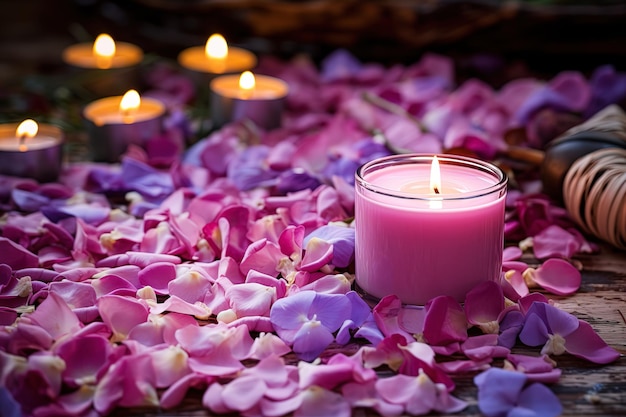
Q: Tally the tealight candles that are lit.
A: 5